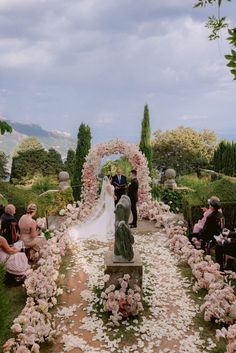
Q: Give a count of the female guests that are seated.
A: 3